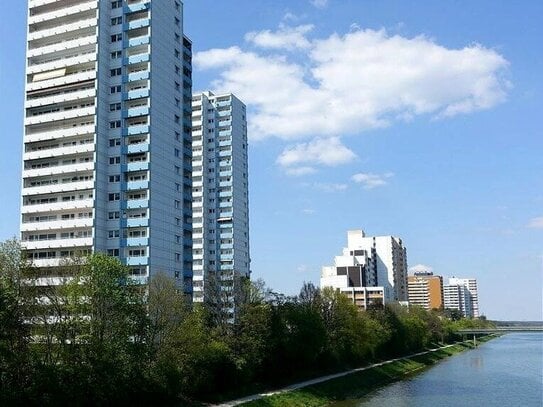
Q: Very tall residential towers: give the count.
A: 2